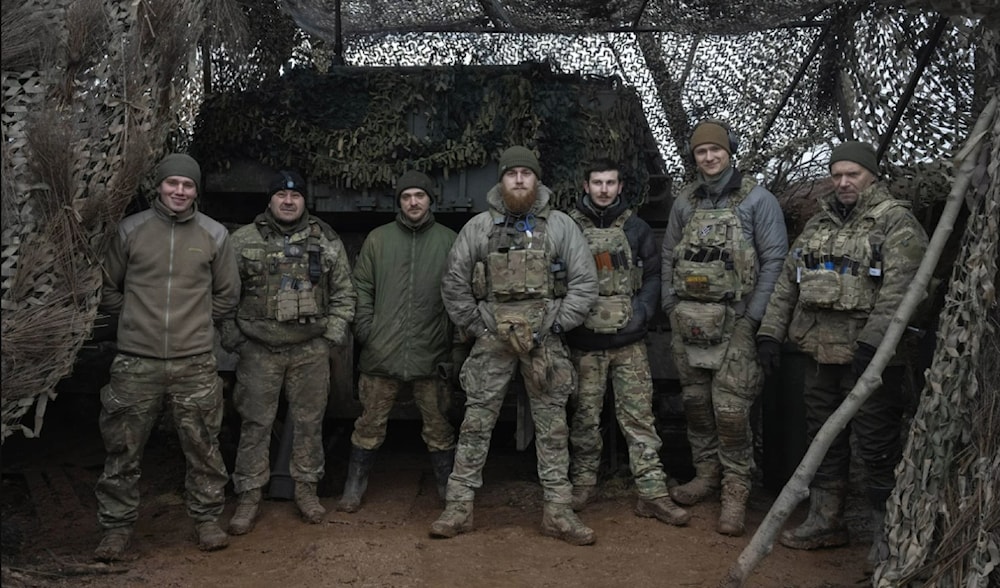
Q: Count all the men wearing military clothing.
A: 7